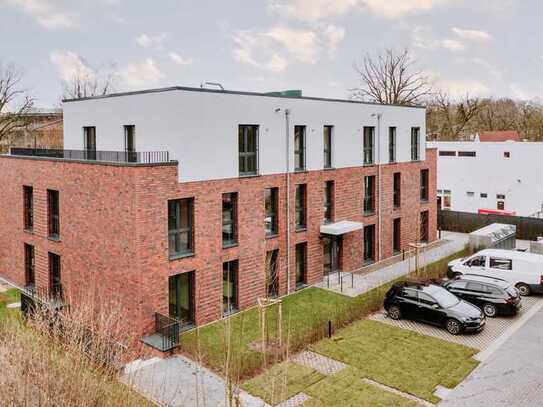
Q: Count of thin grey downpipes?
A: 2